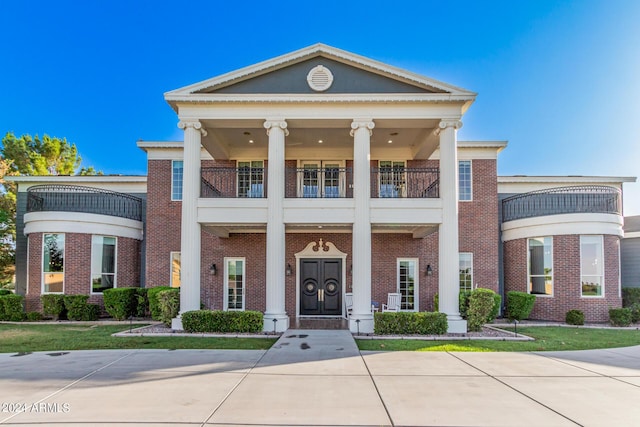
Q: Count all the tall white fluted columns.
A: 4